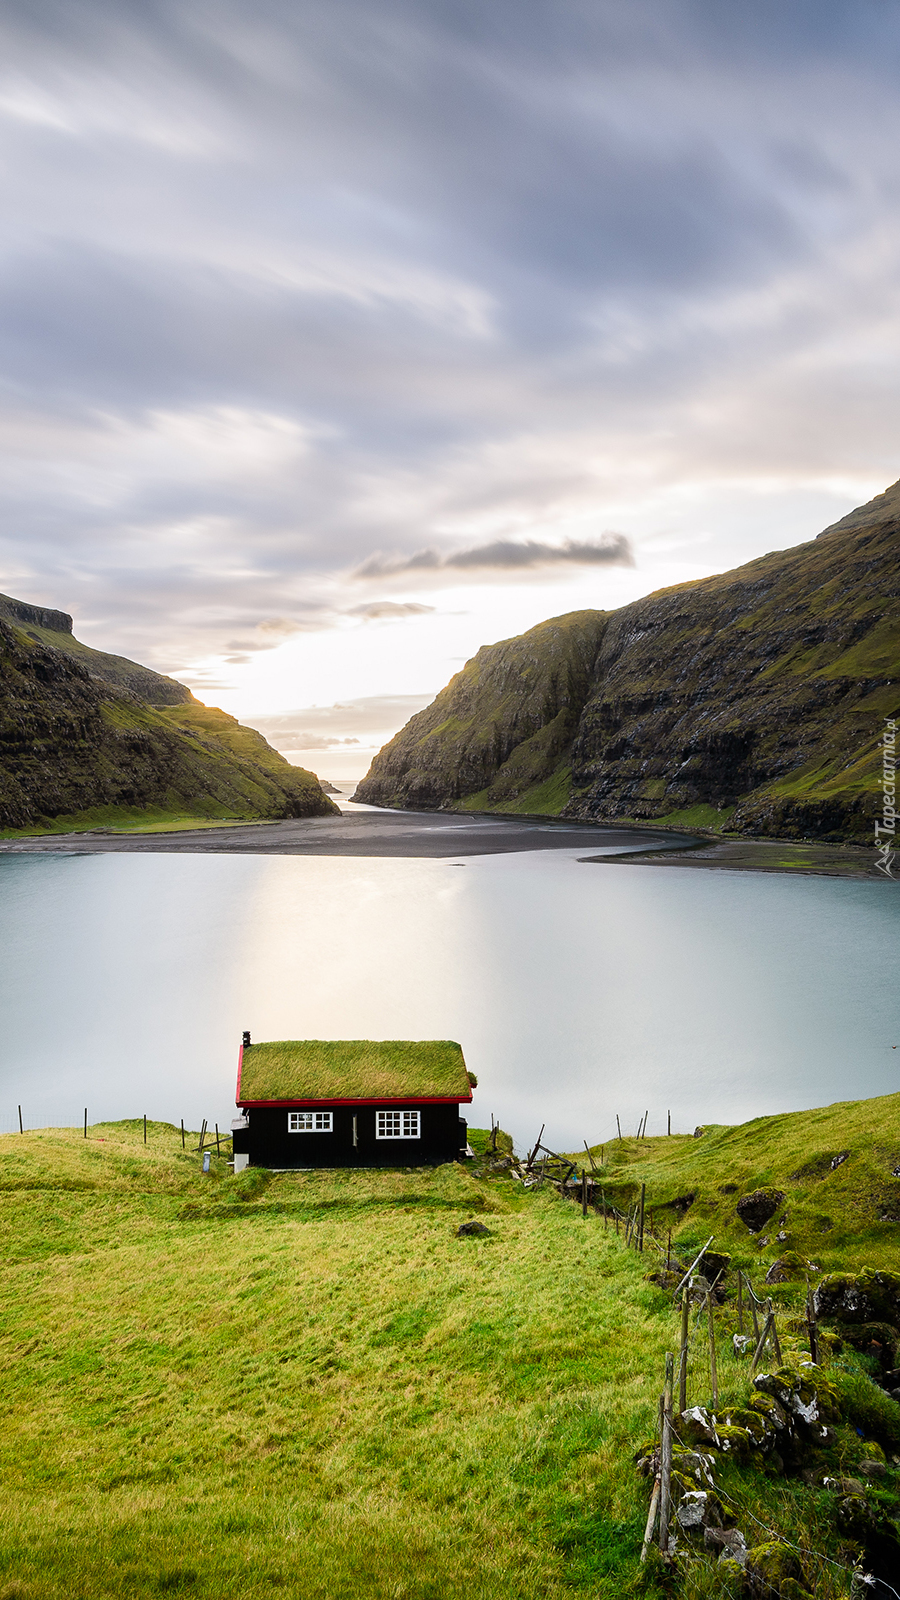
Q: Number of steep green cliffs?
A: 2